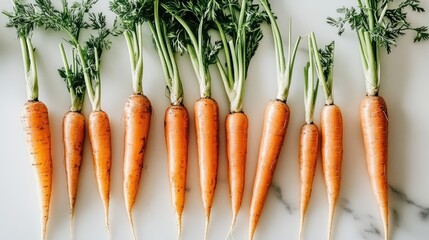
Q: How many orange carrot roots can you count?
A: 11